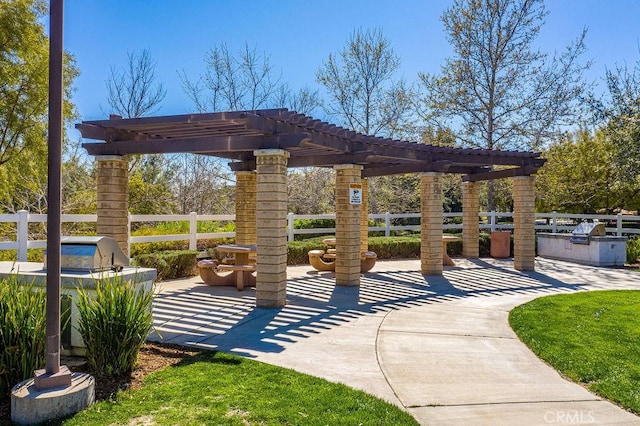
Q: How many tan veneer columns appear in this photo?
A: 8